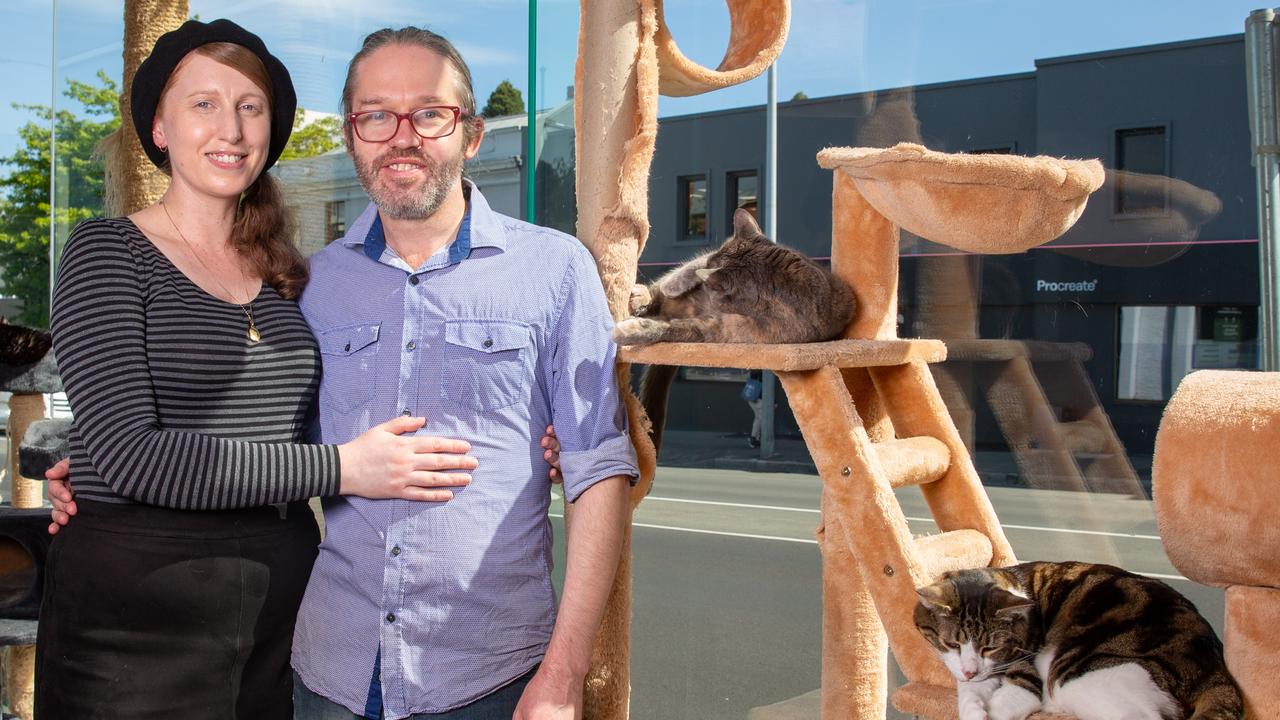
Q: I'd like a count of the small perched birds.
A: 0